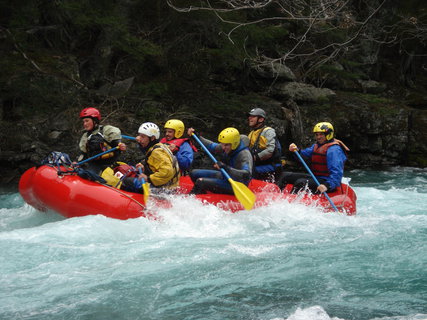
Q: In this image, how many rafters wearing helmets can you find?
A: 6